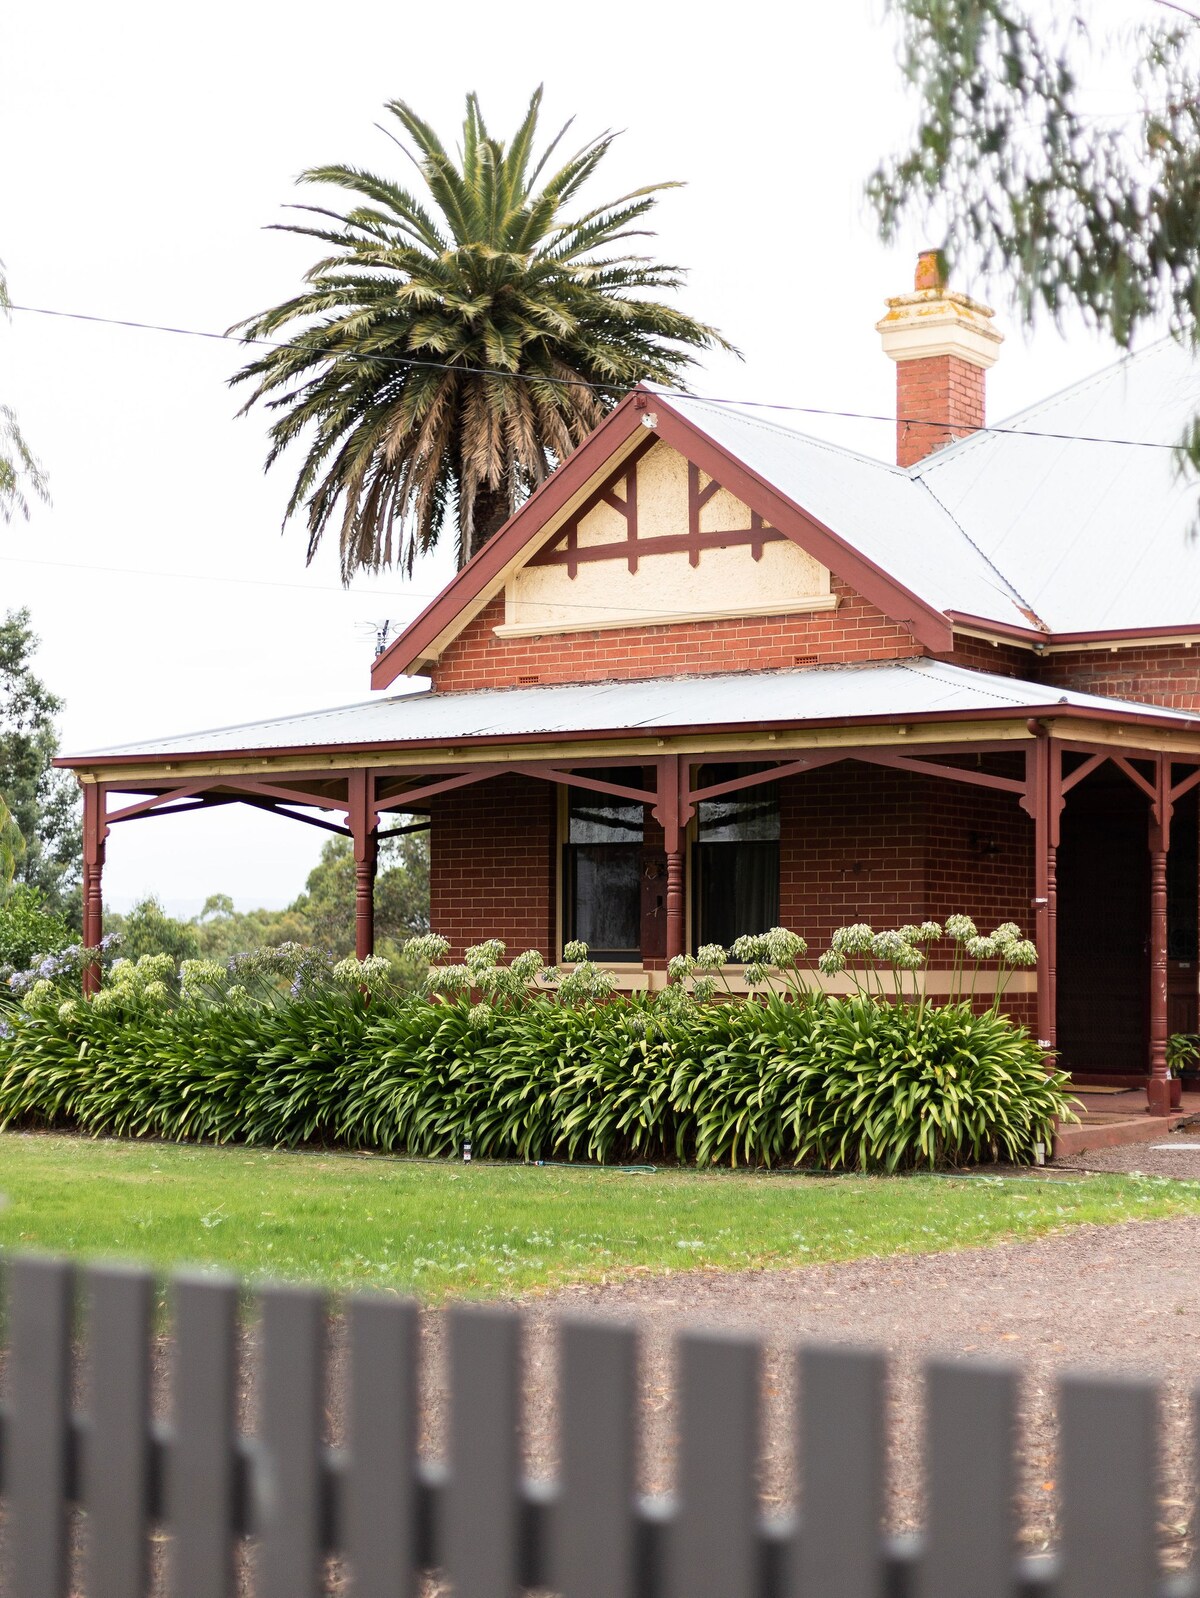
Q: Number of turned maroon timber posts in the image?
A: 5